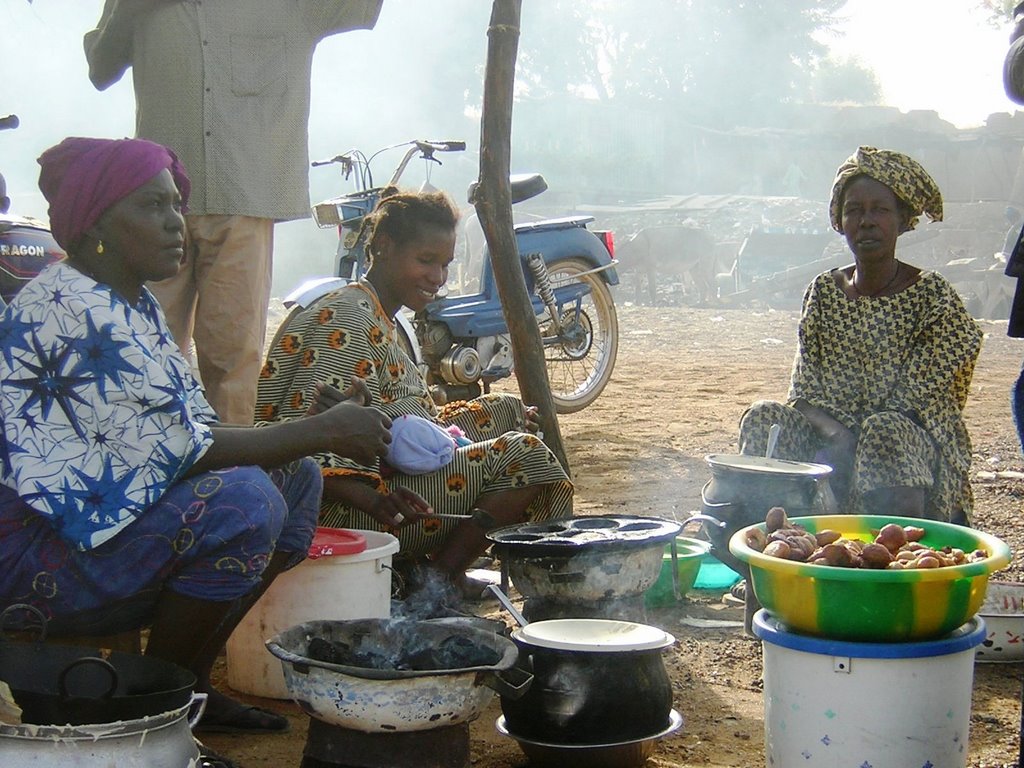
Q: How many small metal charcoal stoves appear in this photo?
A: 2